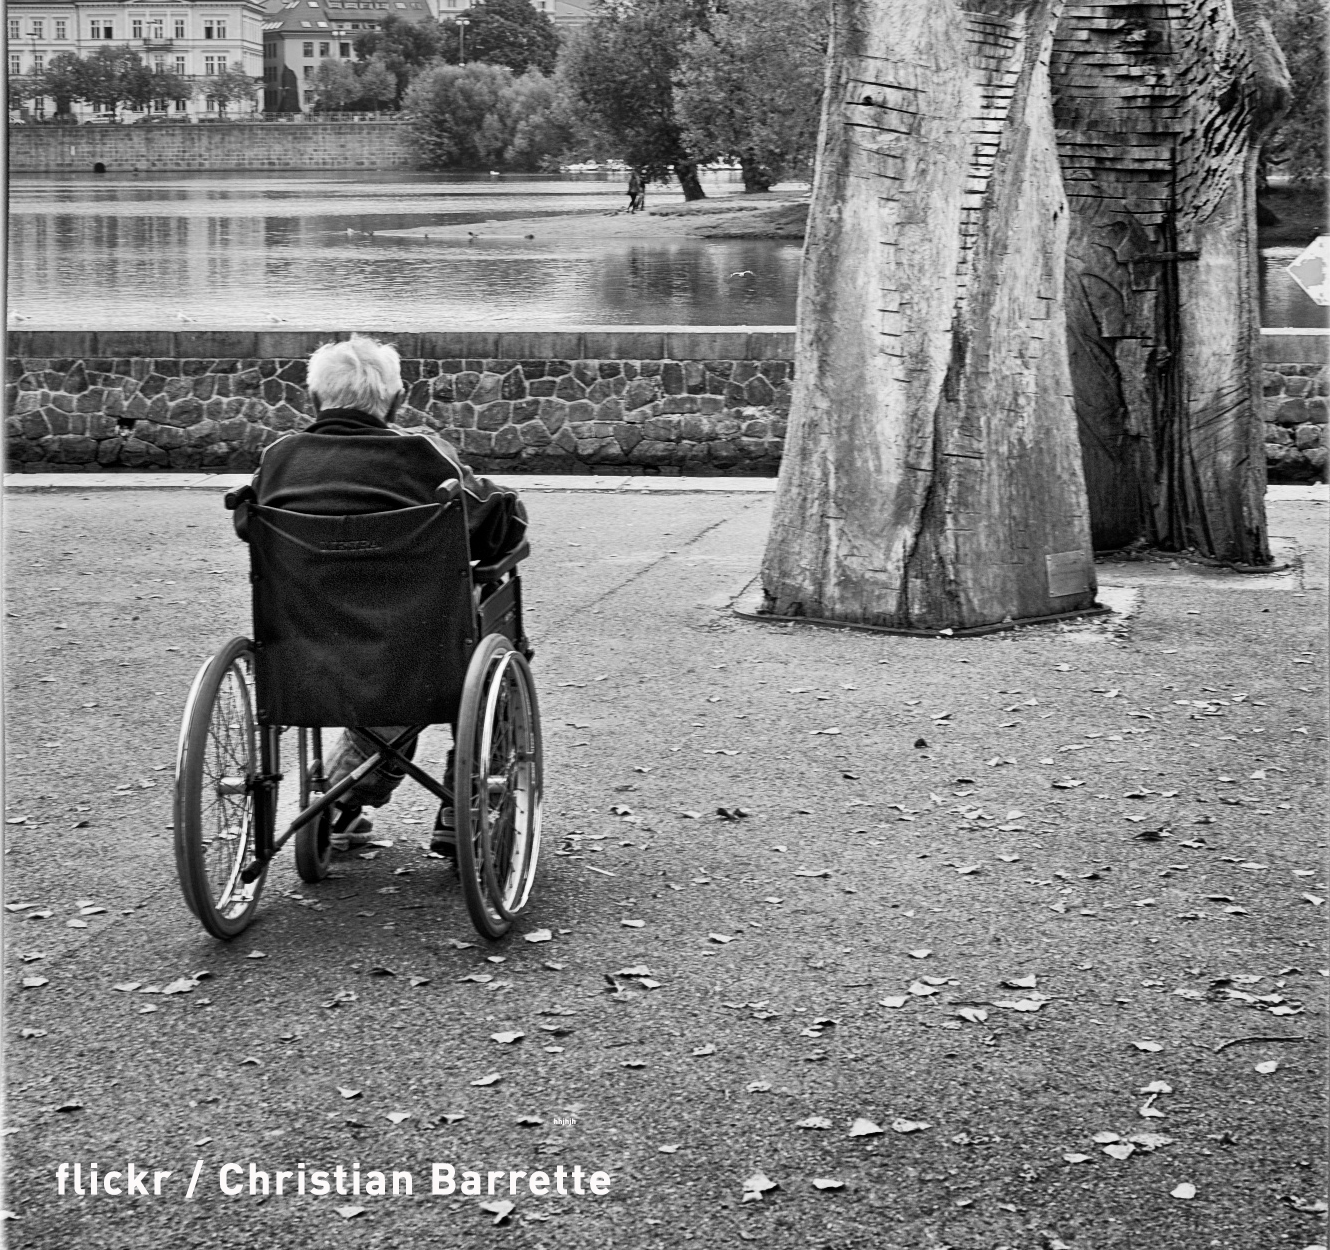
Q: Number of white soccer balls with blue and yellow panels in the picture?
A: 0